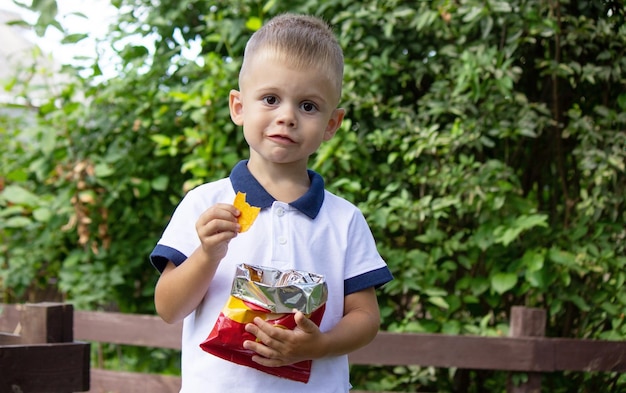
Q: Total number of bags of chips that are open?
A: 1